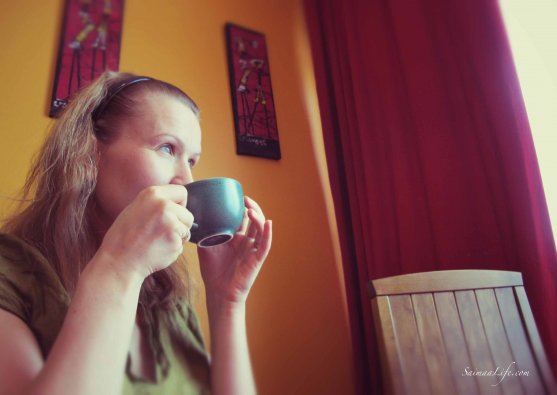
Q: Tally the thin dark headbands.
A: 1